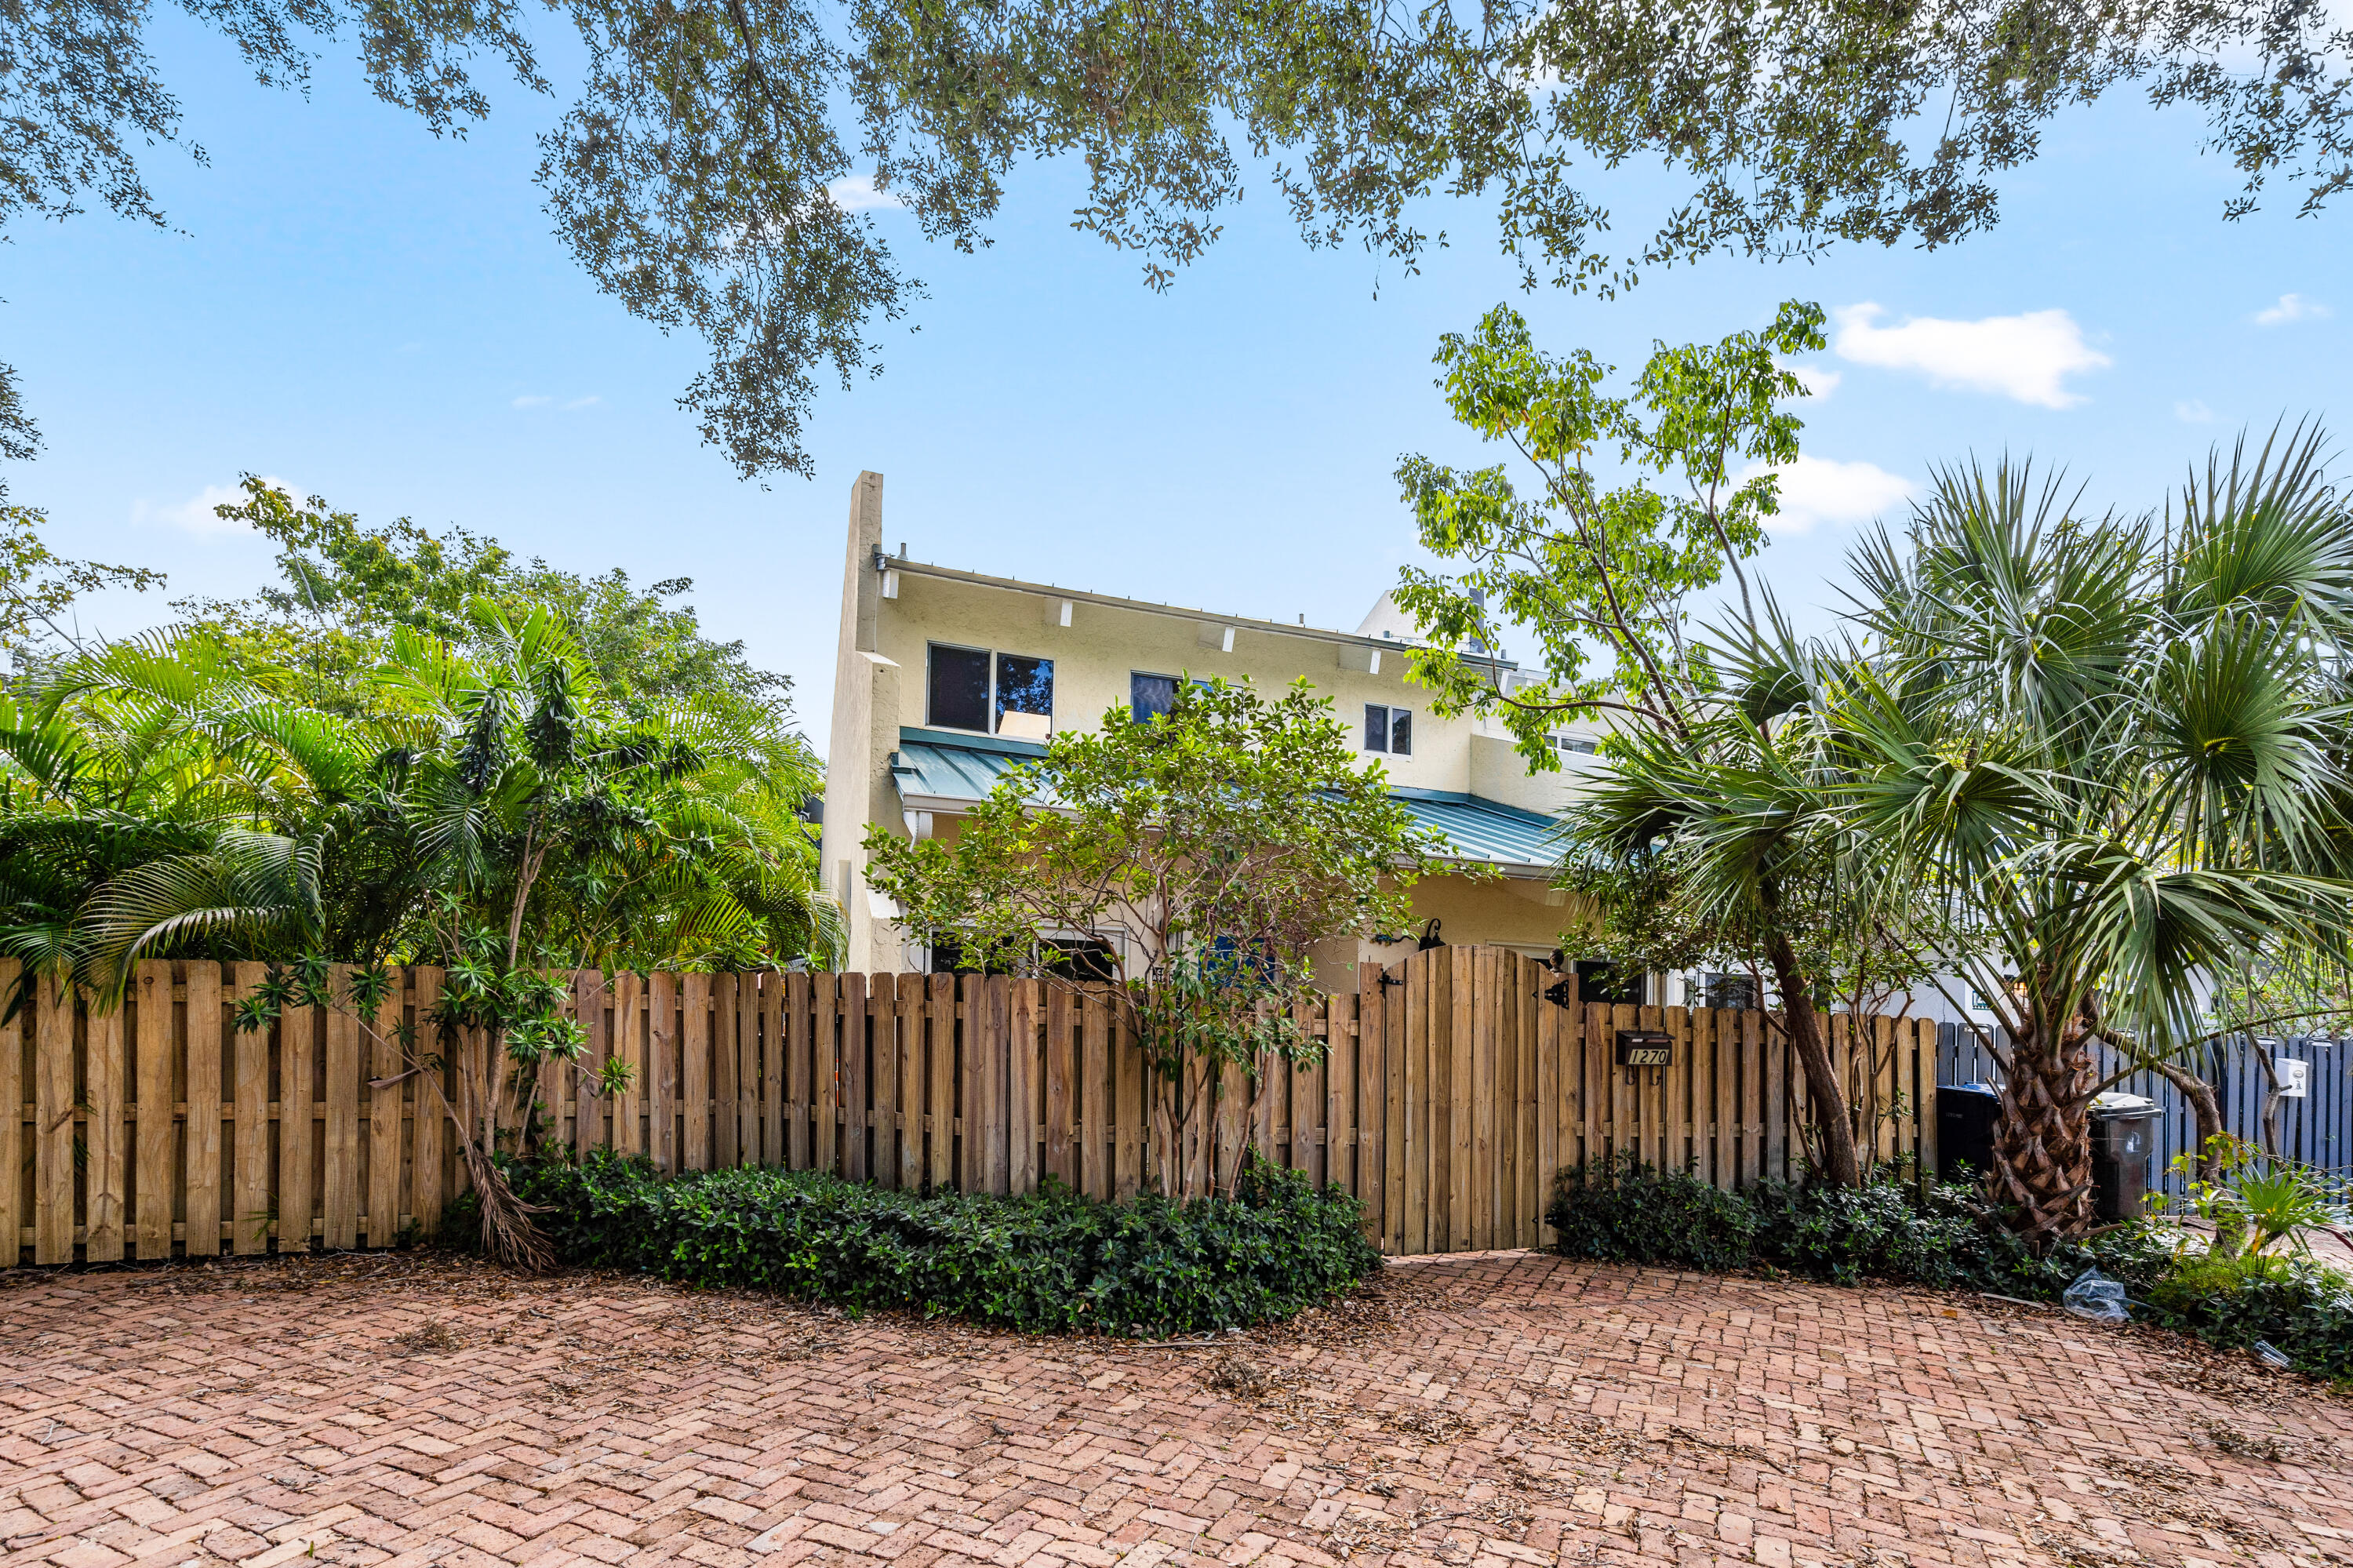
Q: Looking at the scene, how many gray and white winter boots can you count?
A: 0